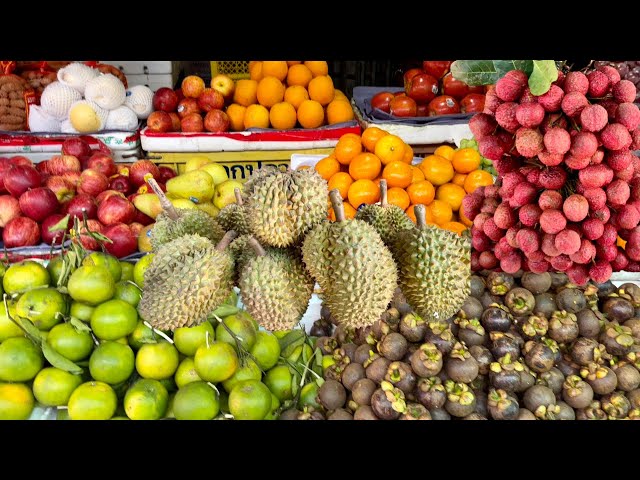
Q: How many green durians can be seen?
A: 8